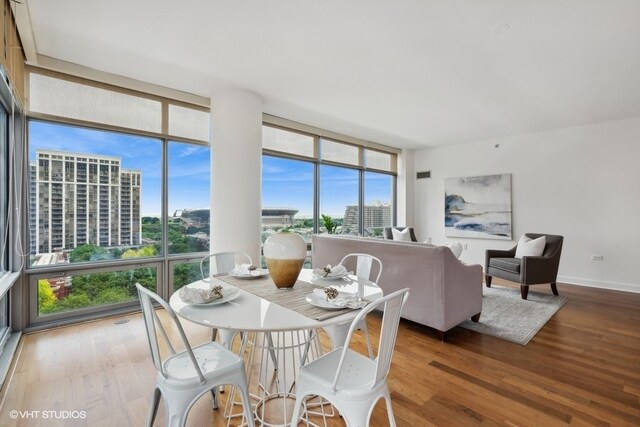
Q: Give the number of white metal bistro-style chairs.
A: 4